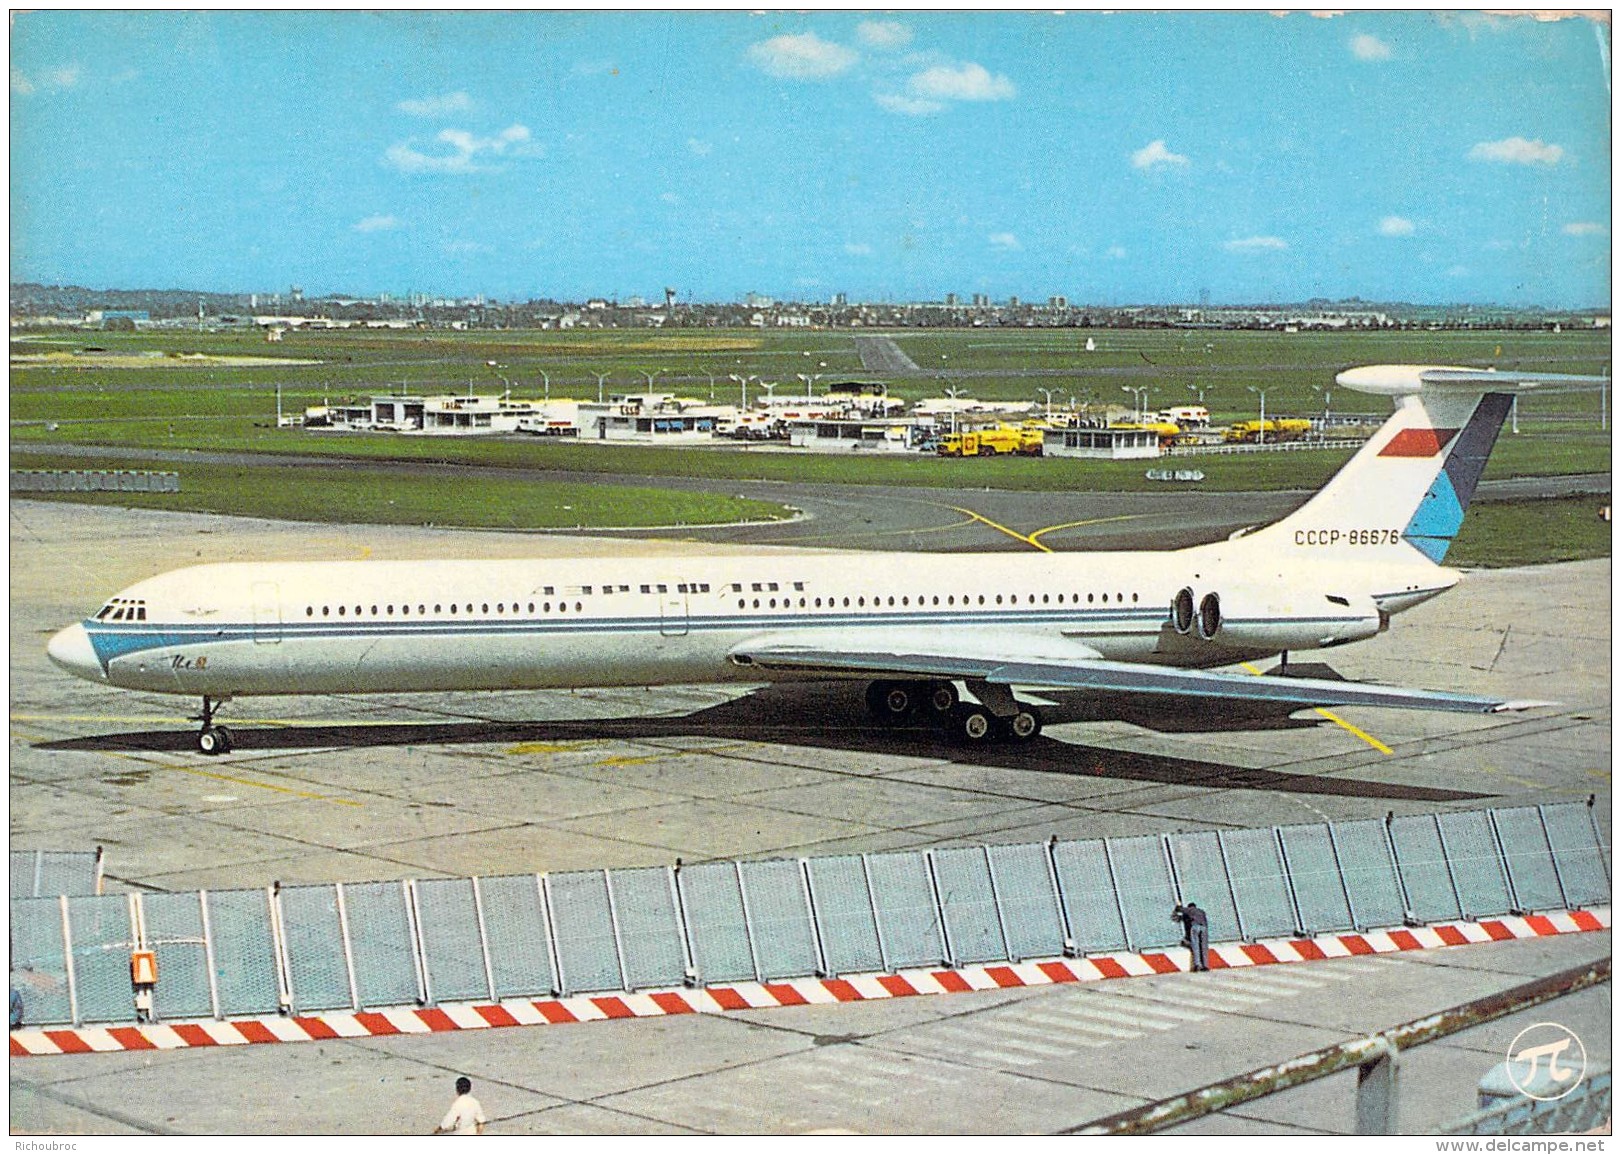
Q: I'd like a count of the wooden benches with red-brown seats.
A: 0